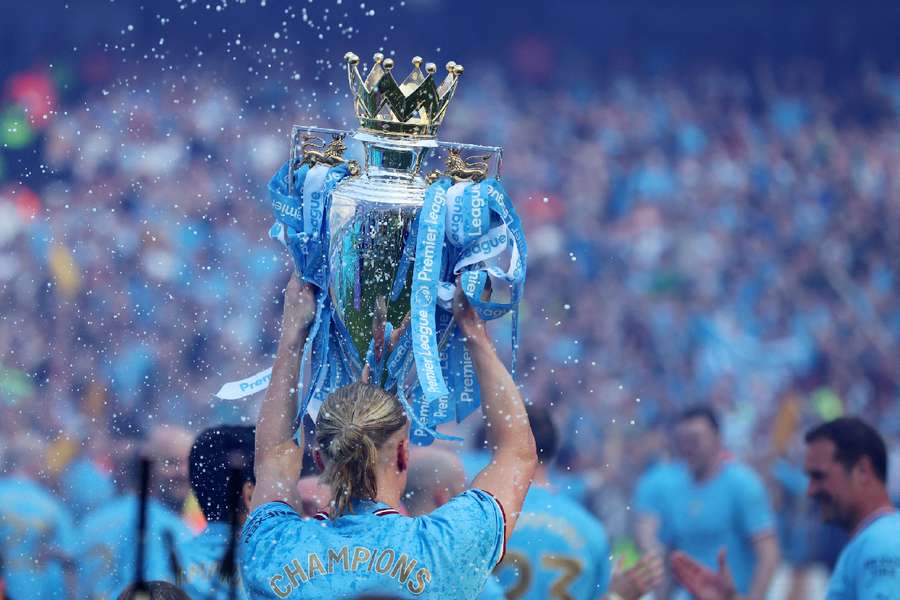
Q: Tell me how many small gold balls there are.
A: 8